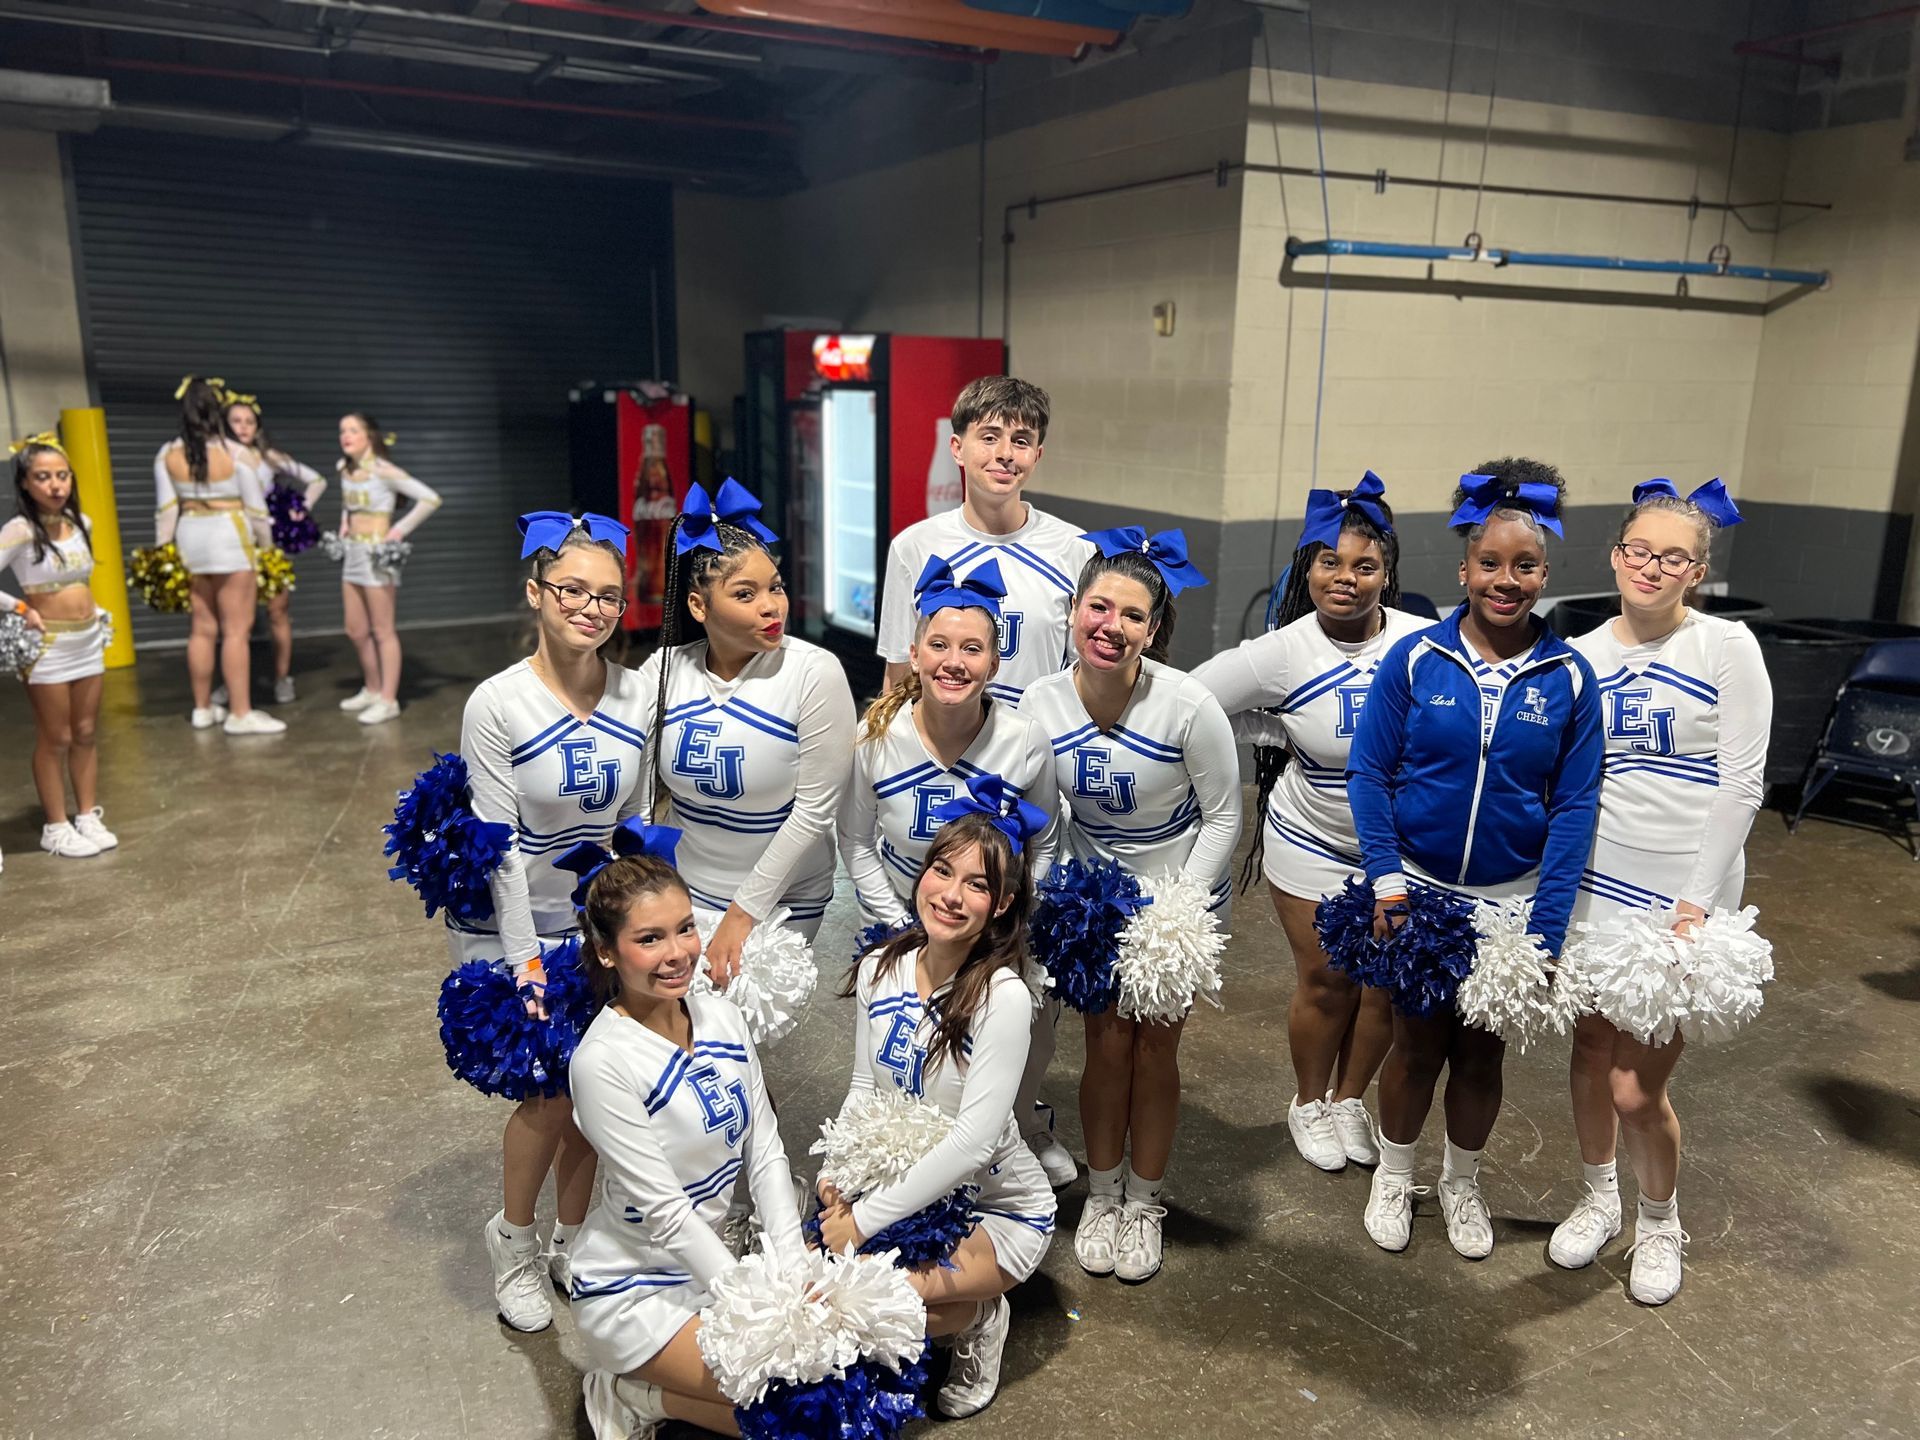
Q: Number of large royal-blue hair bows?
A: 9